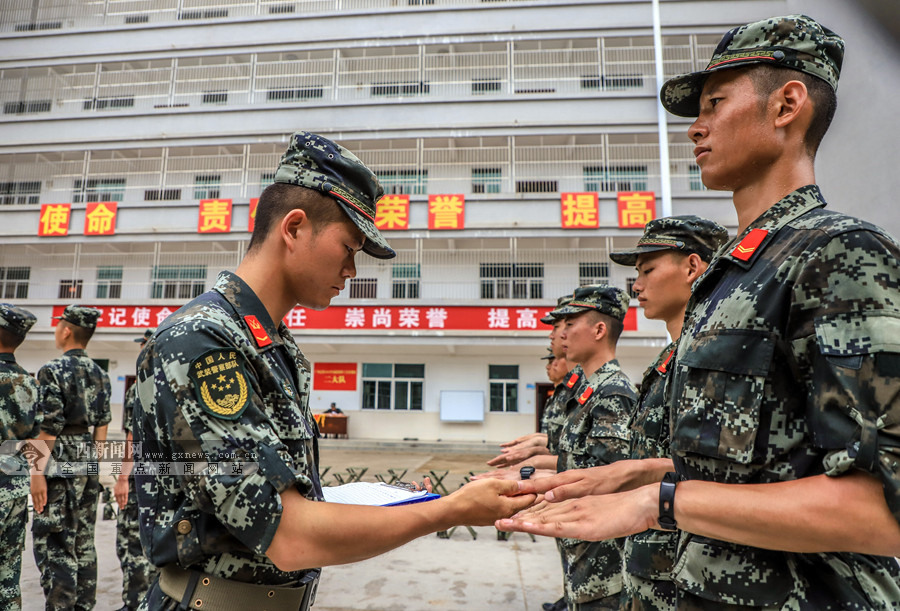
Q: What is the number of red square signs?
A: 8